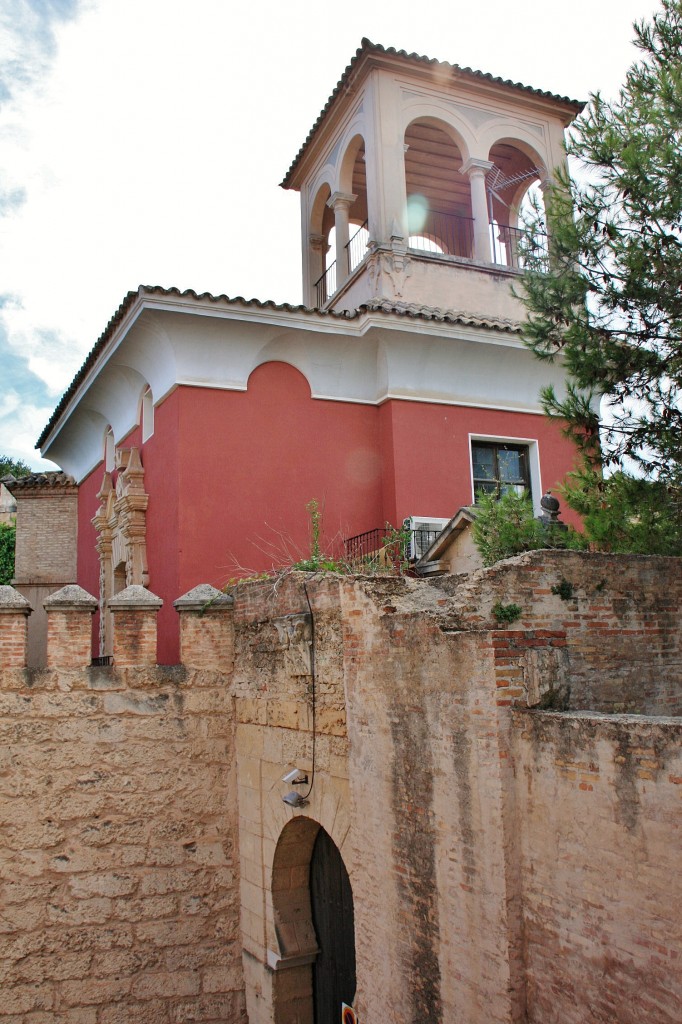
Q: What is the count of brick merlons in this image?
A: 4